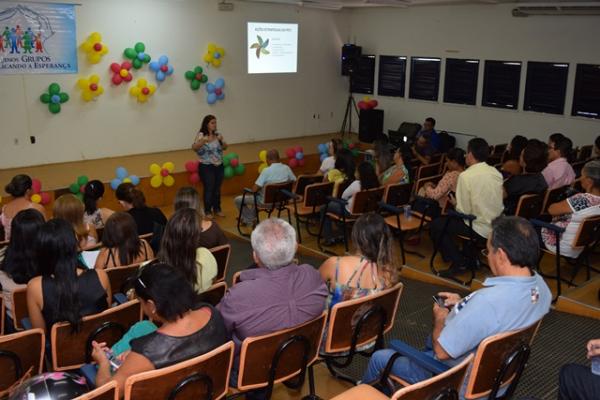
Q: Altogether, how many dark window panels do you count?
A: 7